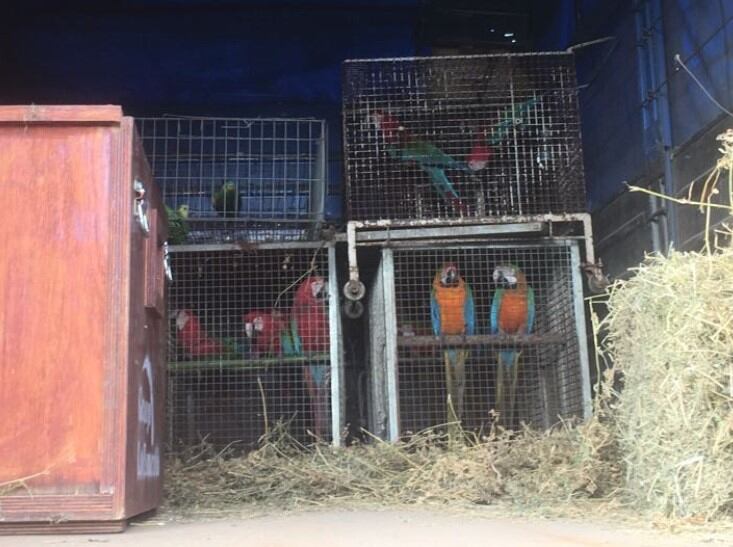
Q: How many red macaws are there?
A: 5